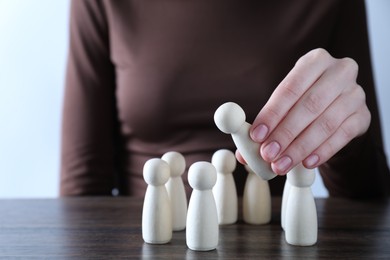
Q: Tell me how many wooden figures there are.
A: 8